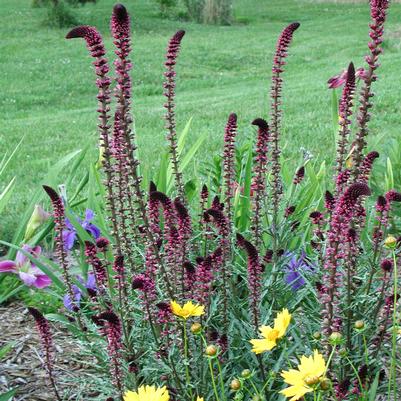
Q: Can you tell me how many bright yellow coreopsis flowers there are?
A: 4